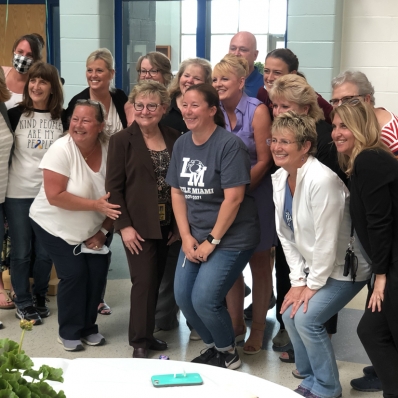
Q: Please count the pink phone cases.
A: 0